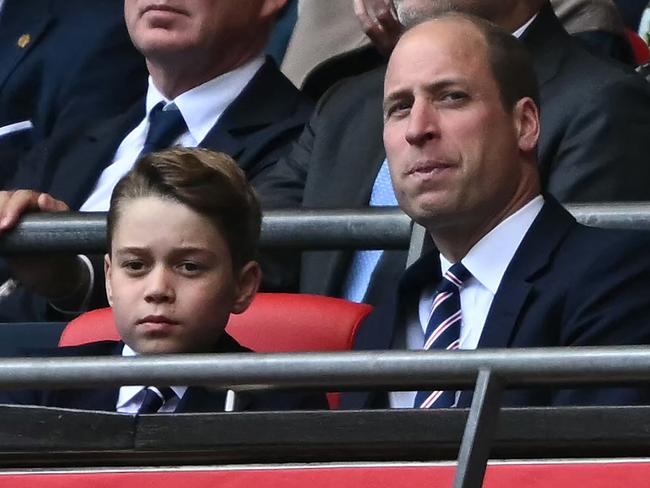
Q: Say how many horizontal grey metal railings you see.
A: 2